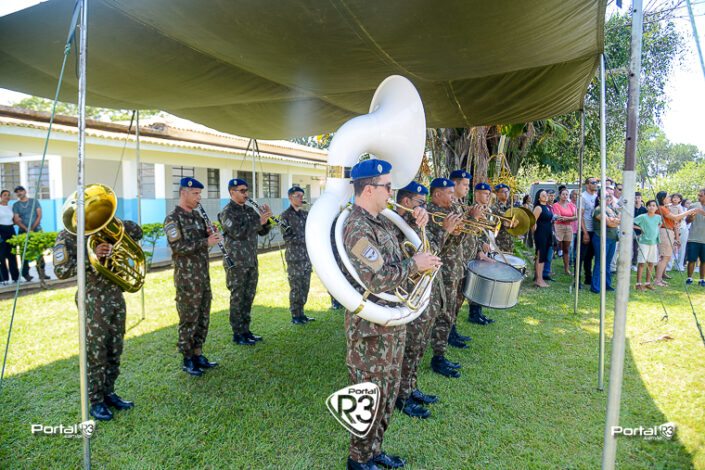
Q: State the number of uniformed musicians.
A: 10